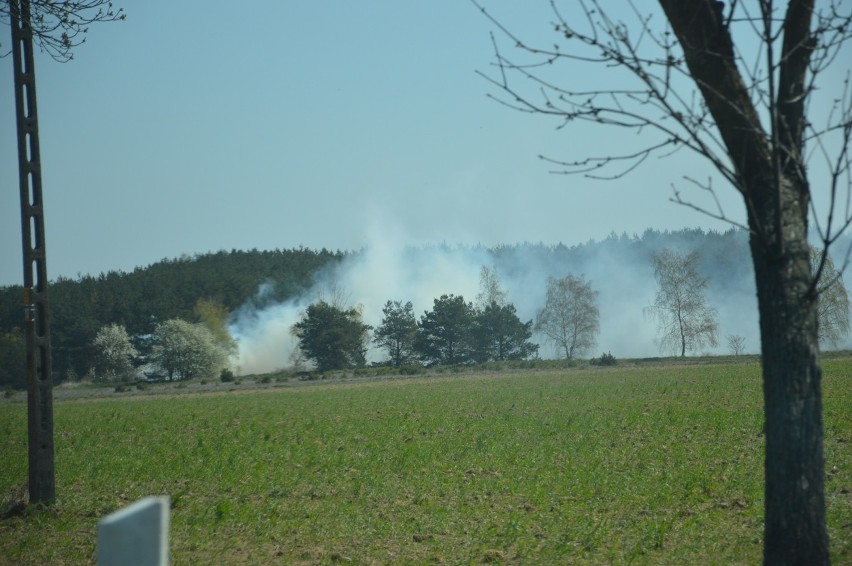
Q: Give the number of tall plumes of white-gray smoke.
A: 1